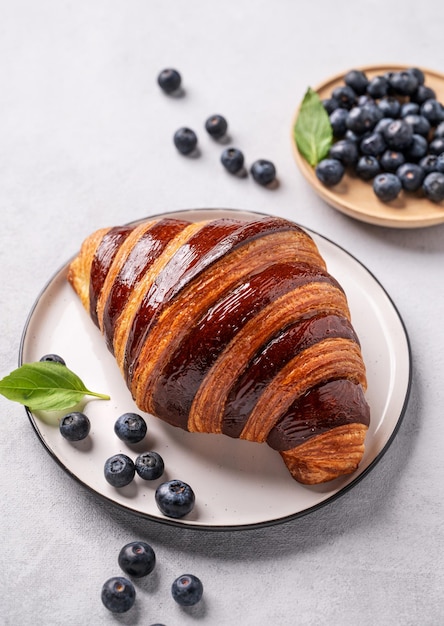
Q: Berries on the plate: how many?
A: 6